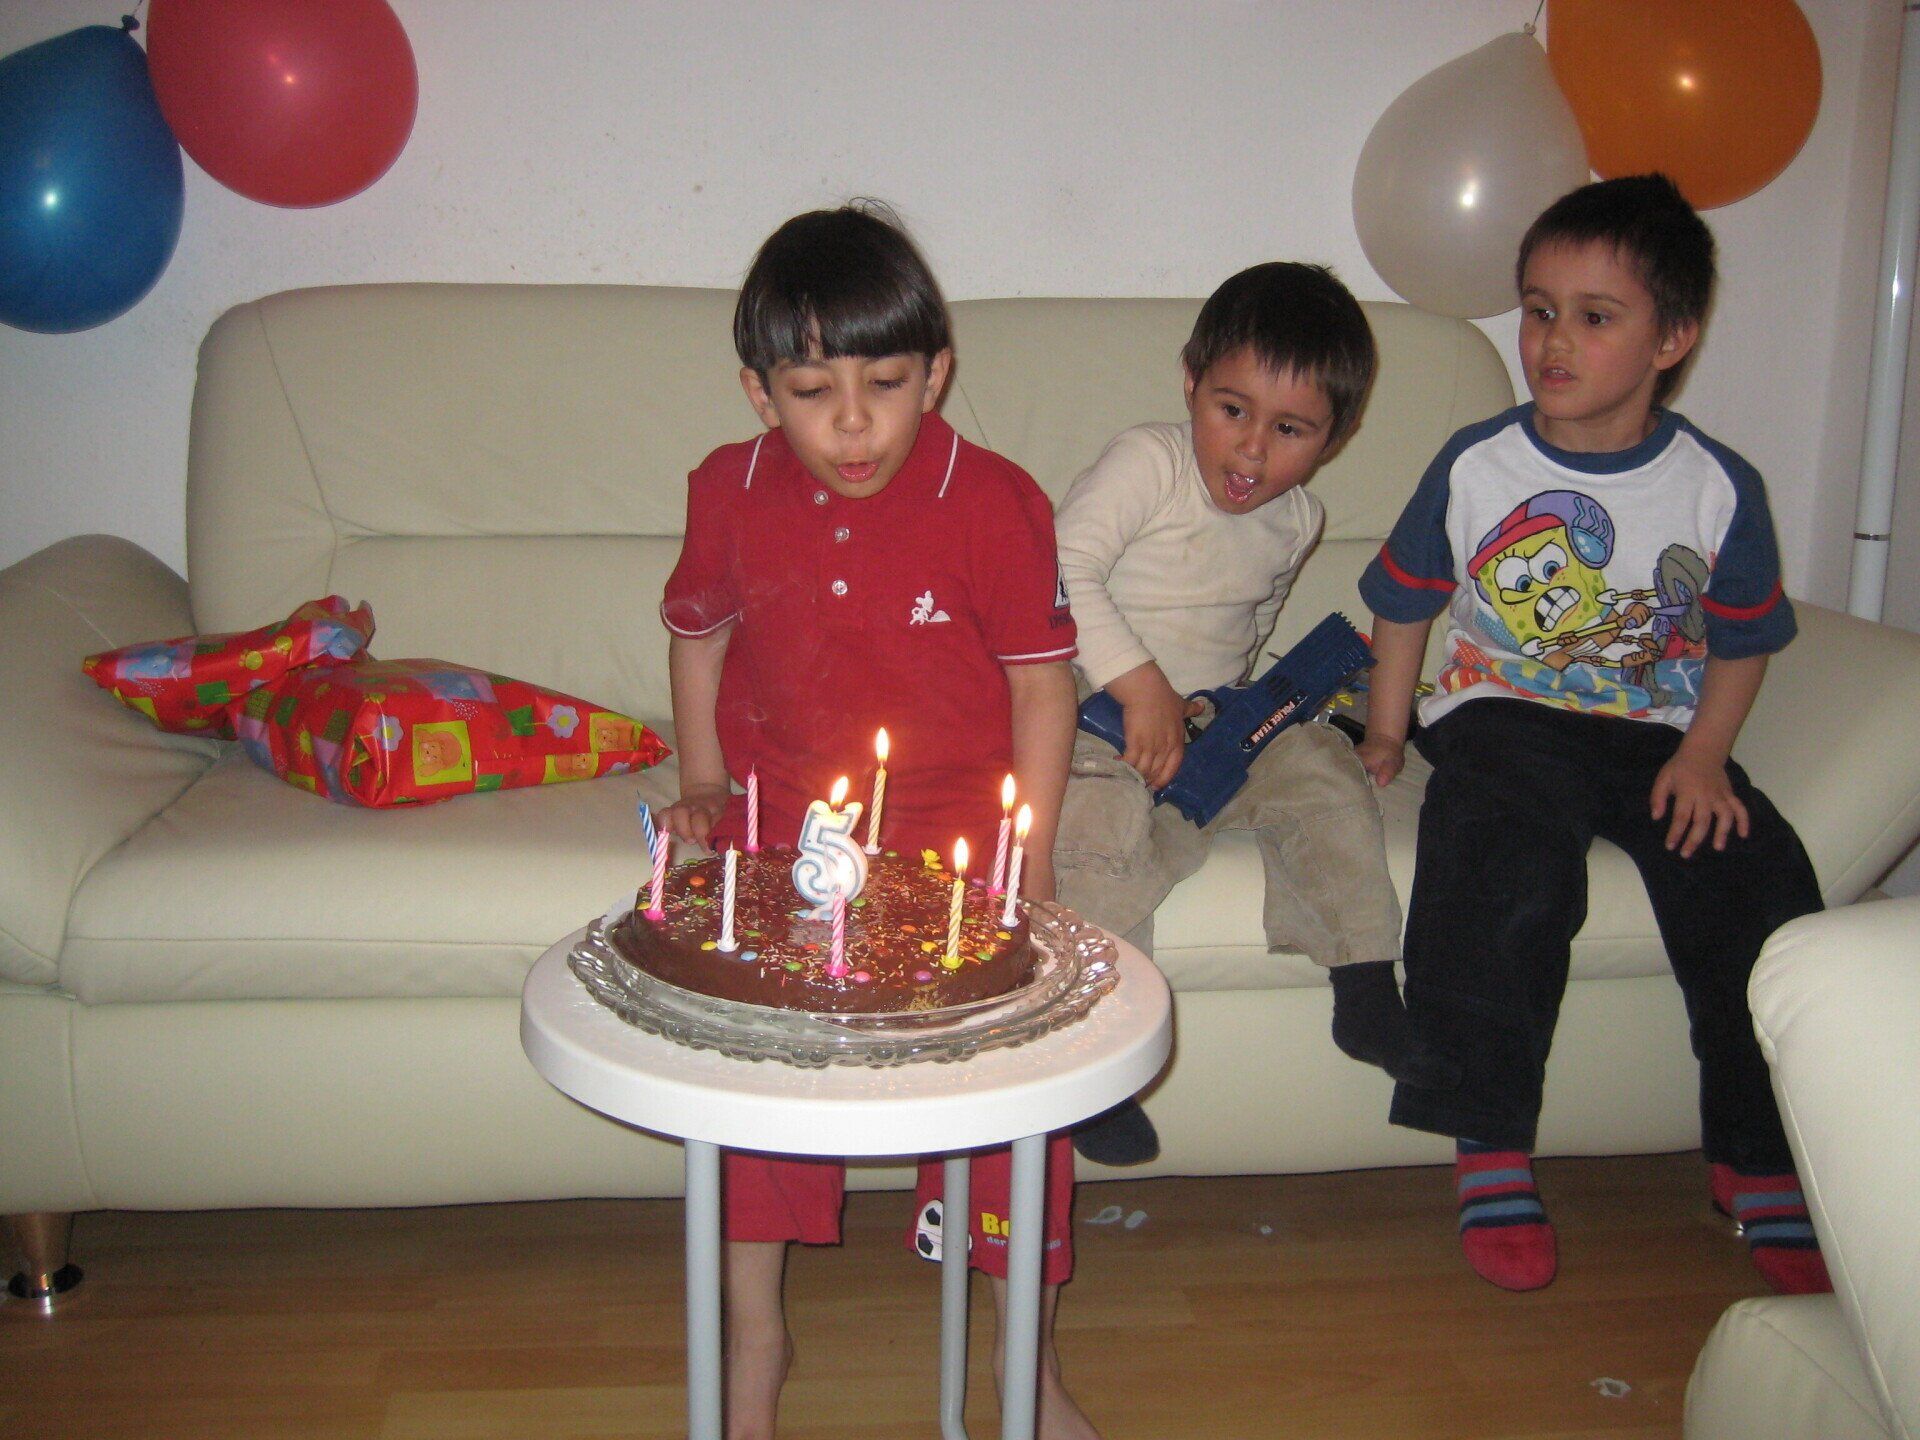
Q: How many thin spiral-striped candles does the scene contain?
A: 9